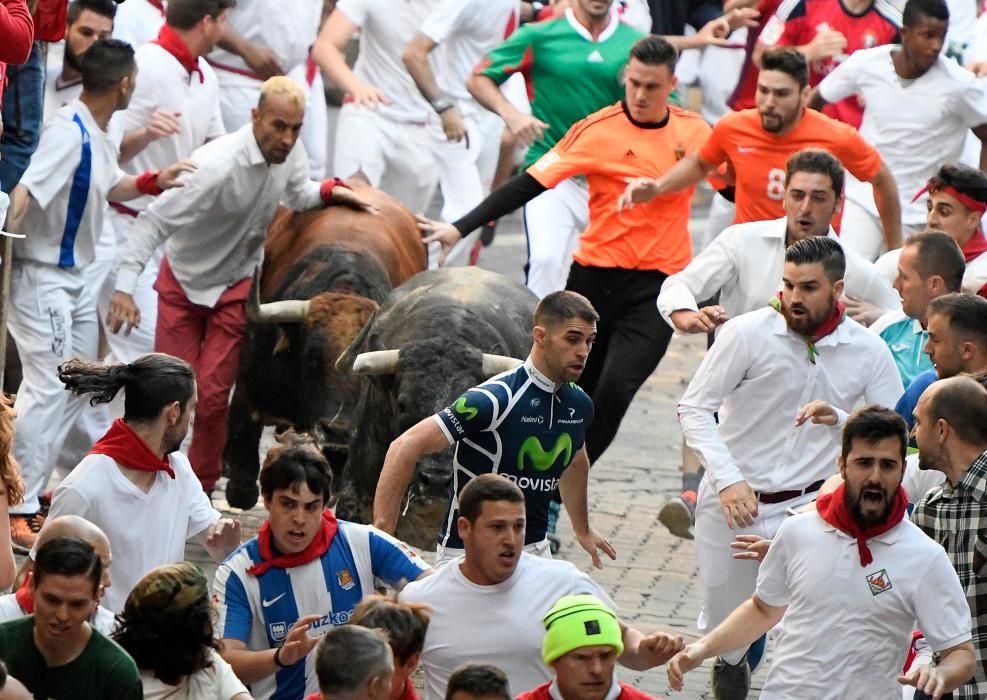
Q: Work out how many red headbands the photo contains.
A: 1